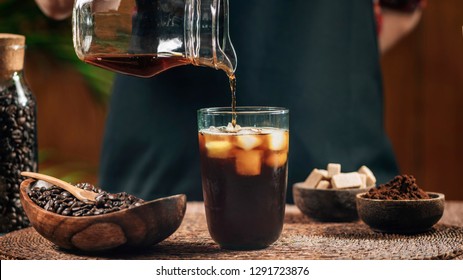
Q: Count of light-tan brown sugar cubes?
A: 7